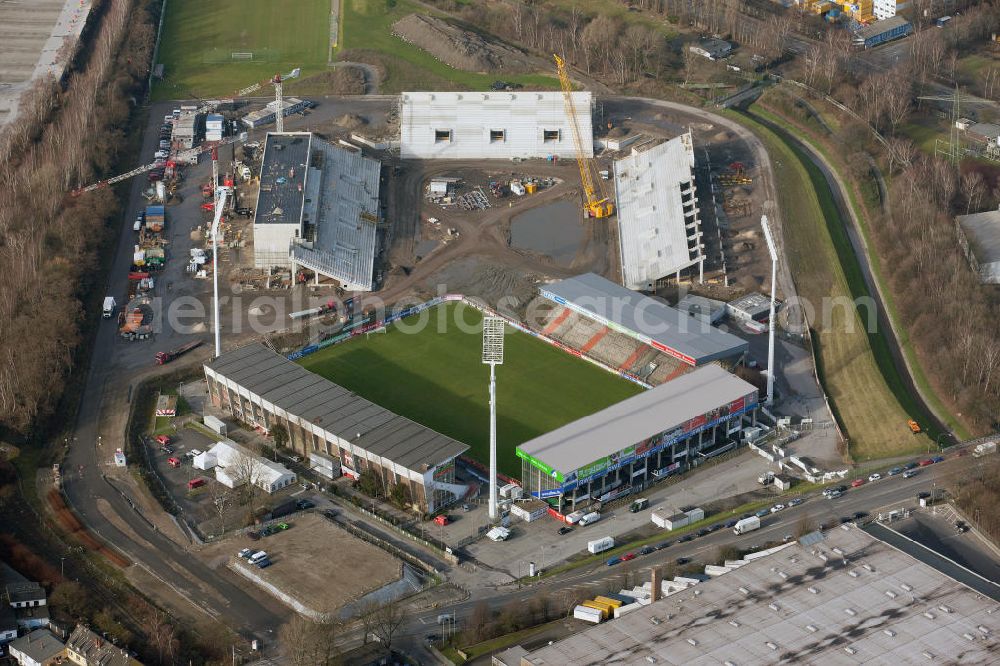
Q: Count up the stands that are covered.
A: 3